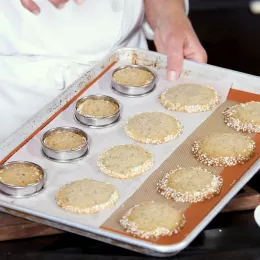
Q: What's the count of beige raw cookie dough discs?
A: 12